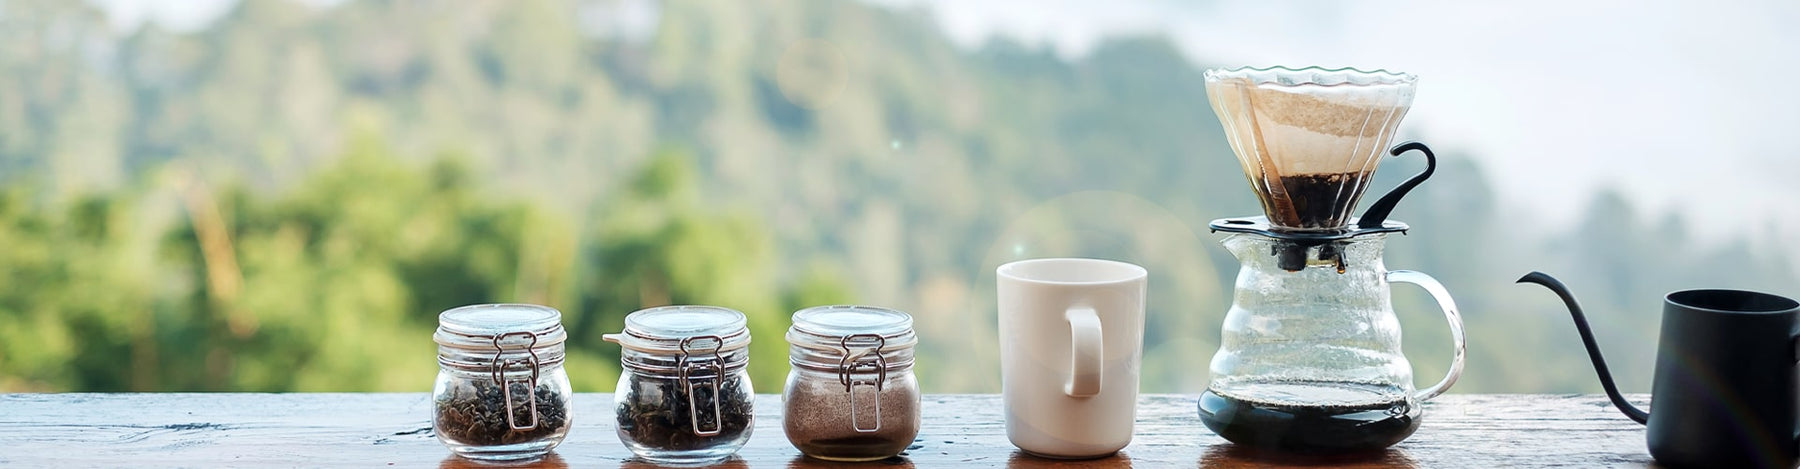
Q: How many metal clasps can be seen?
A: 3